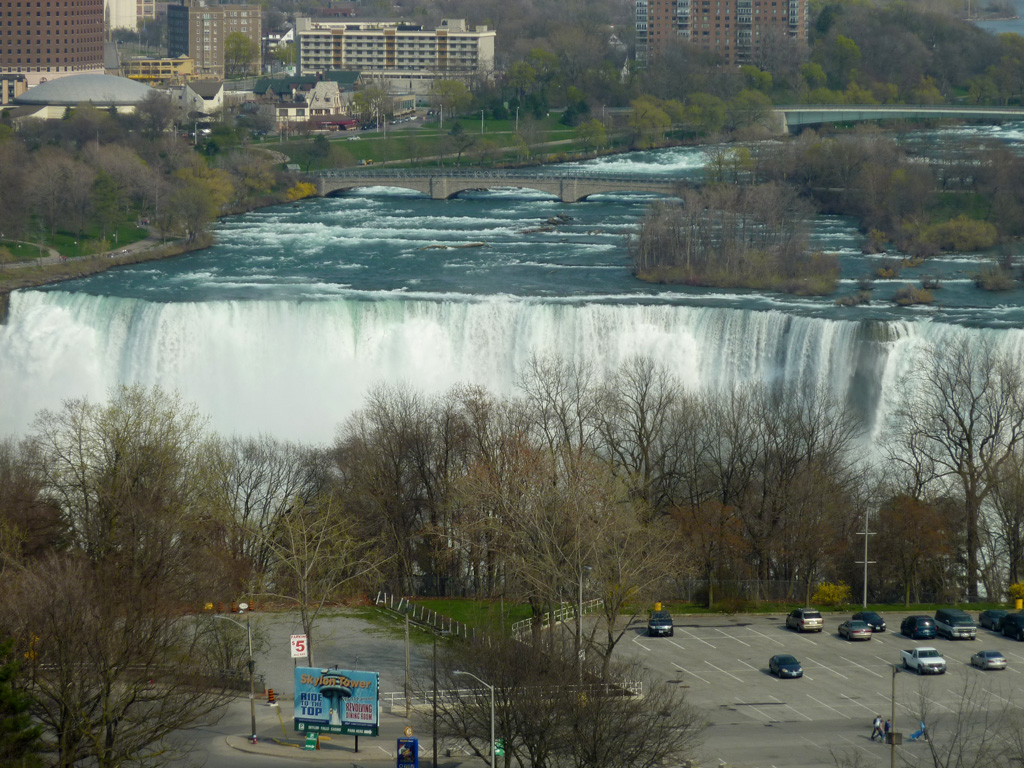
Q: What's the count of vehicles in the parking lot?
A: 11